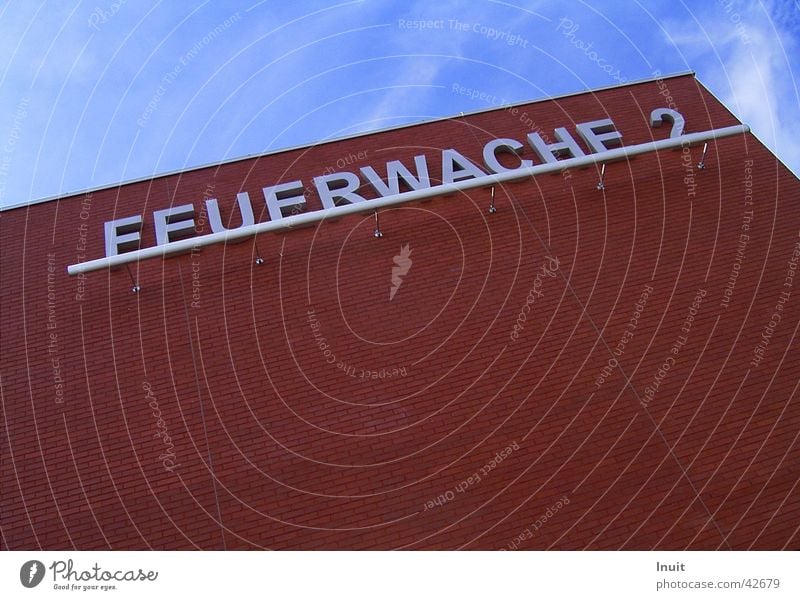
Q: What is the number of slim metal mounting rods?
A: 6